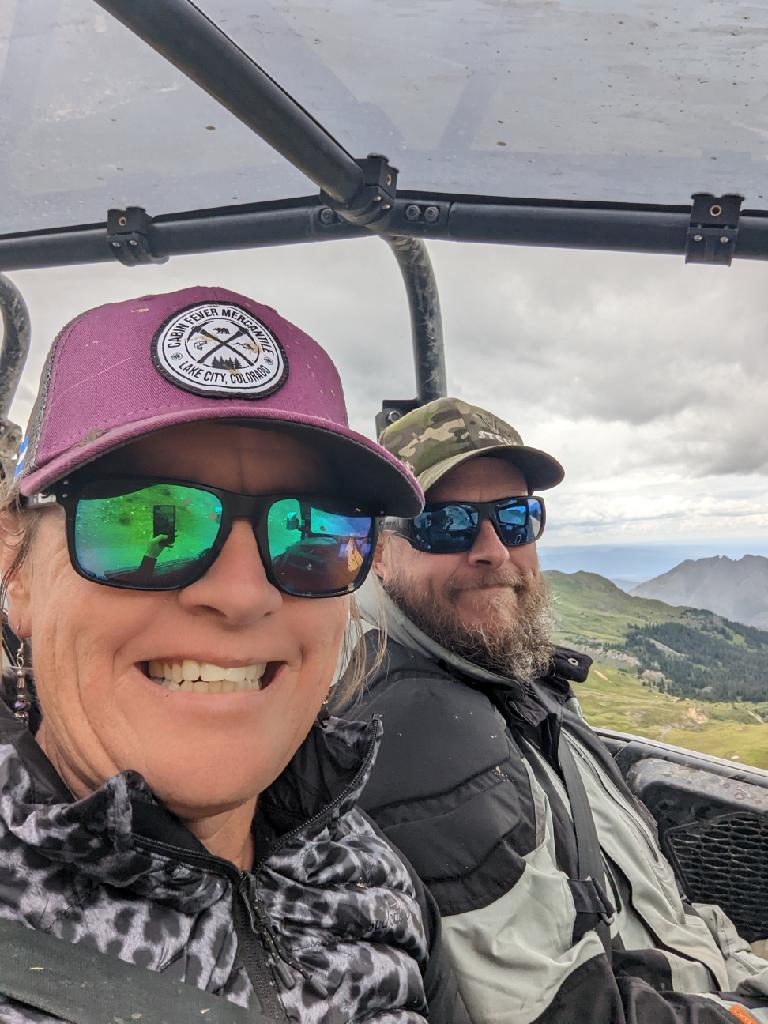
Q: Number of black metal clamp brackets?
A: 3